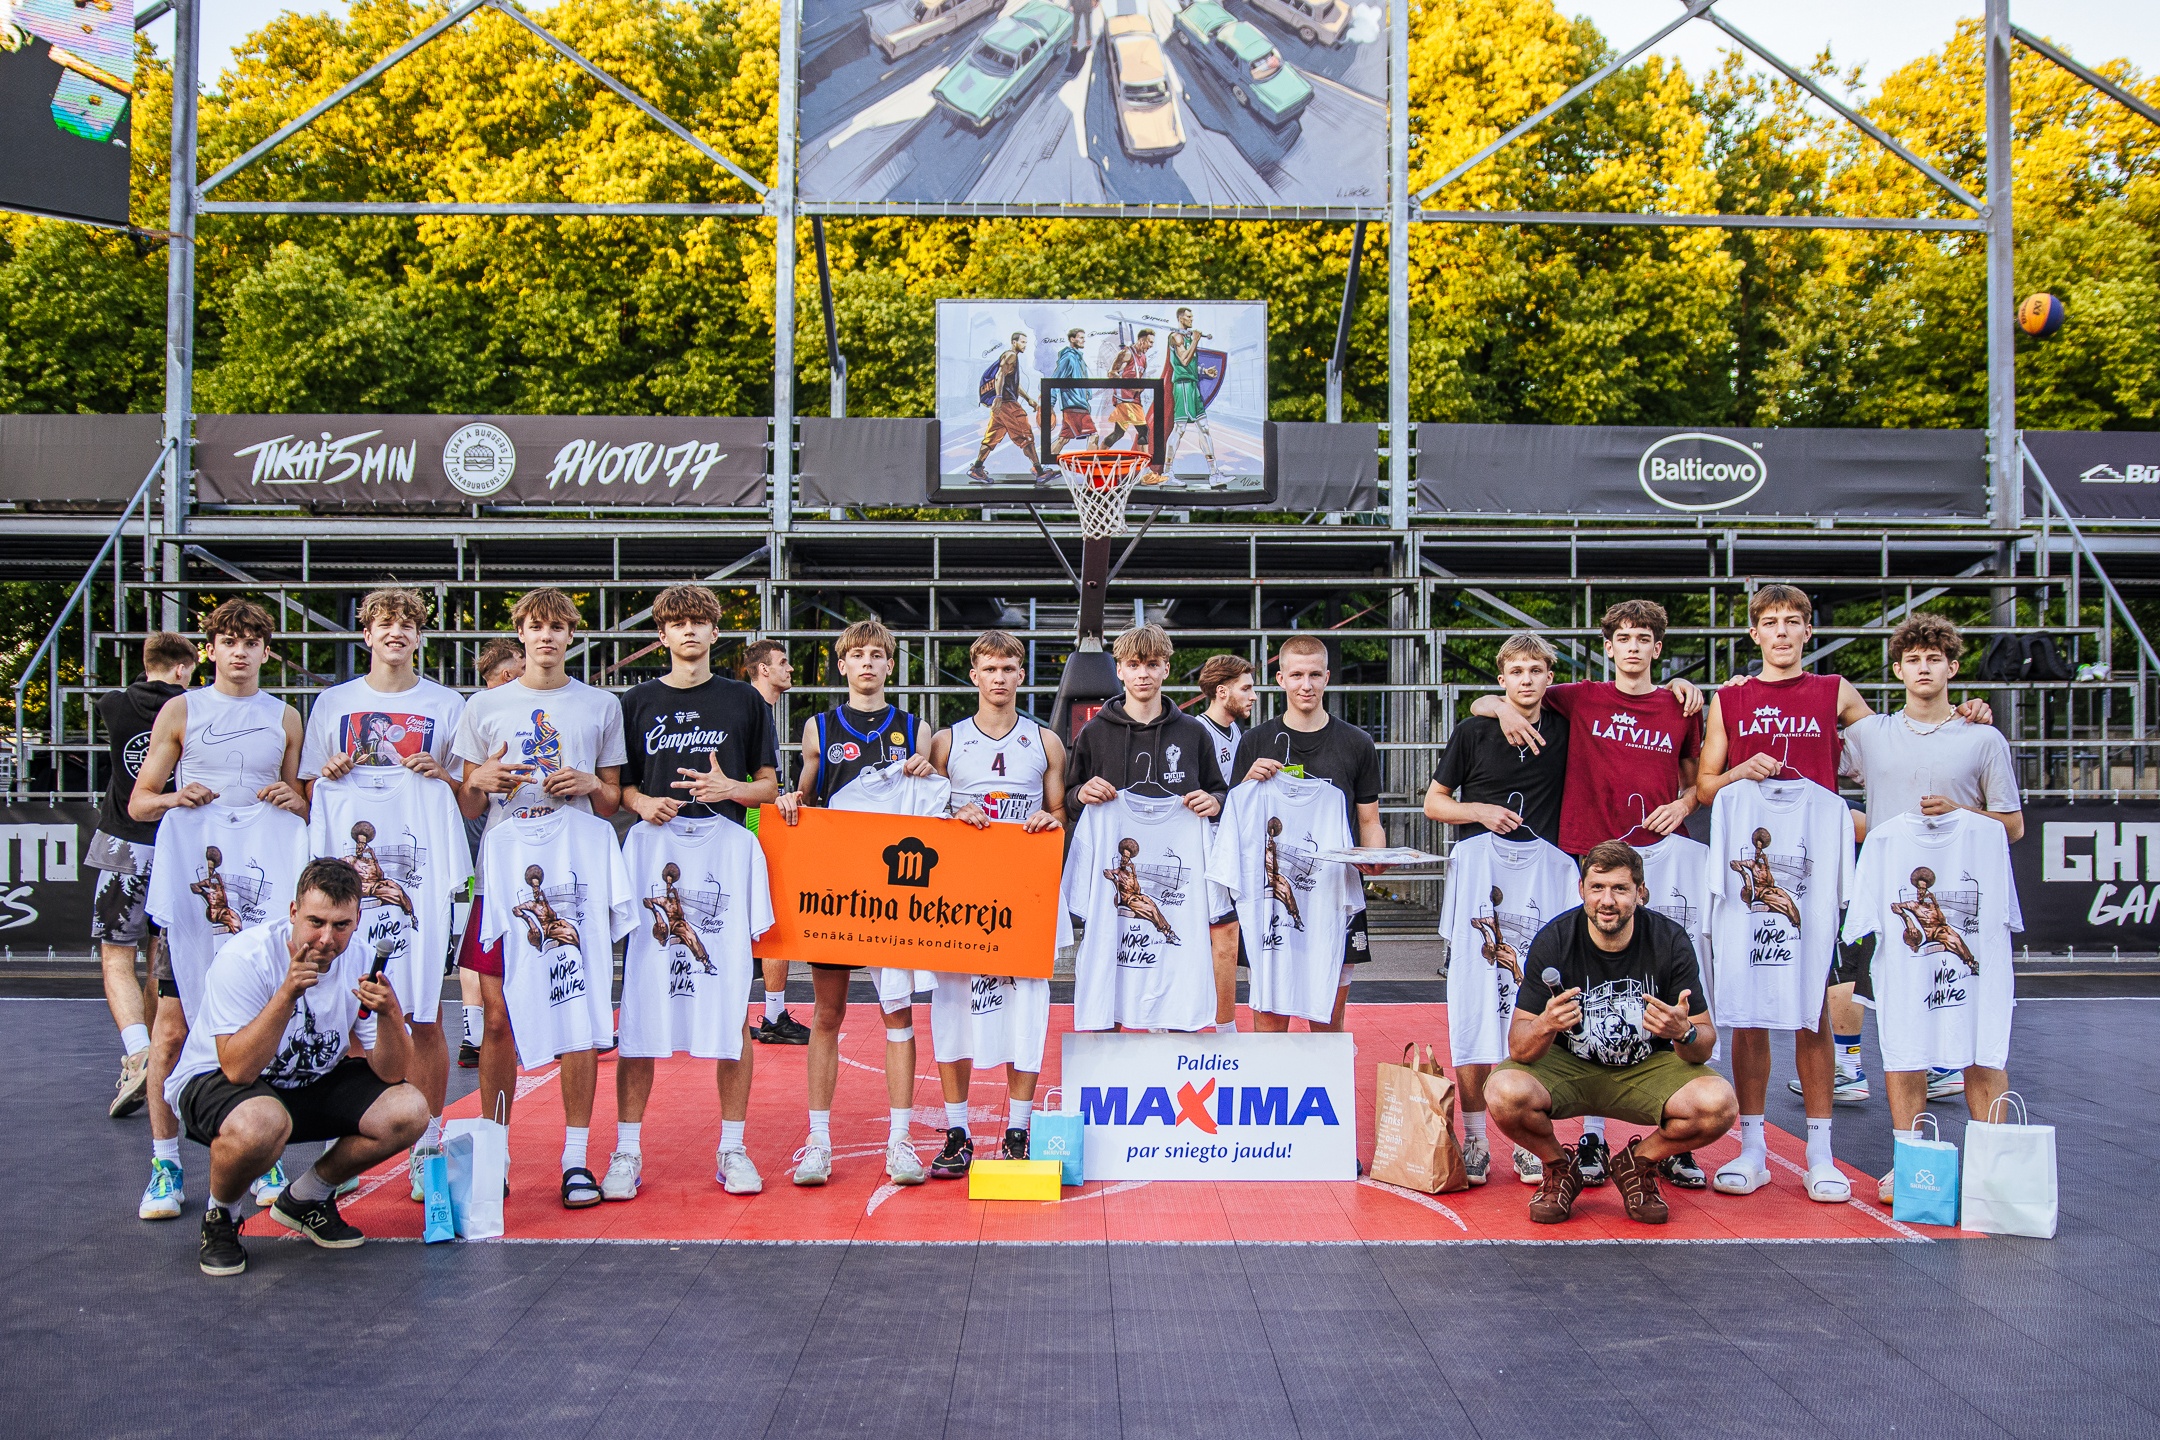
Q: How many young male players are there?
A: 12